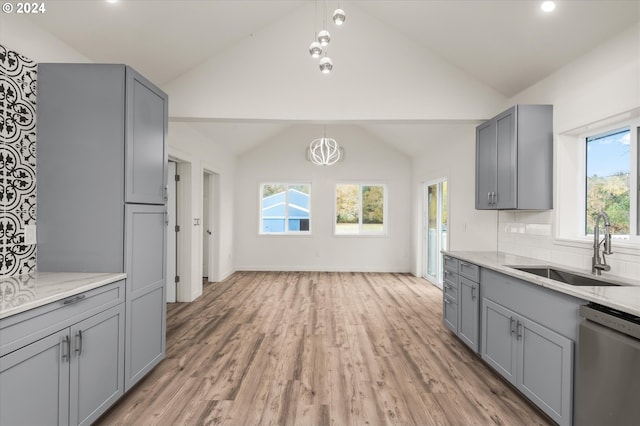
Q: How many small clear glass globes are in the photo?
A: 4